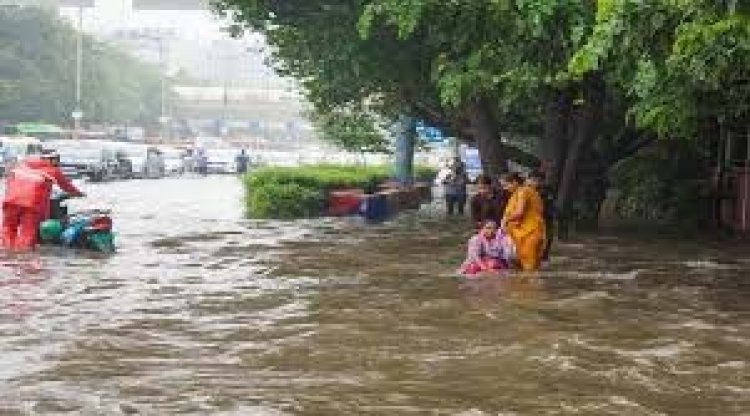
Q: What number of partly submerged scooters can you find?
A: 1